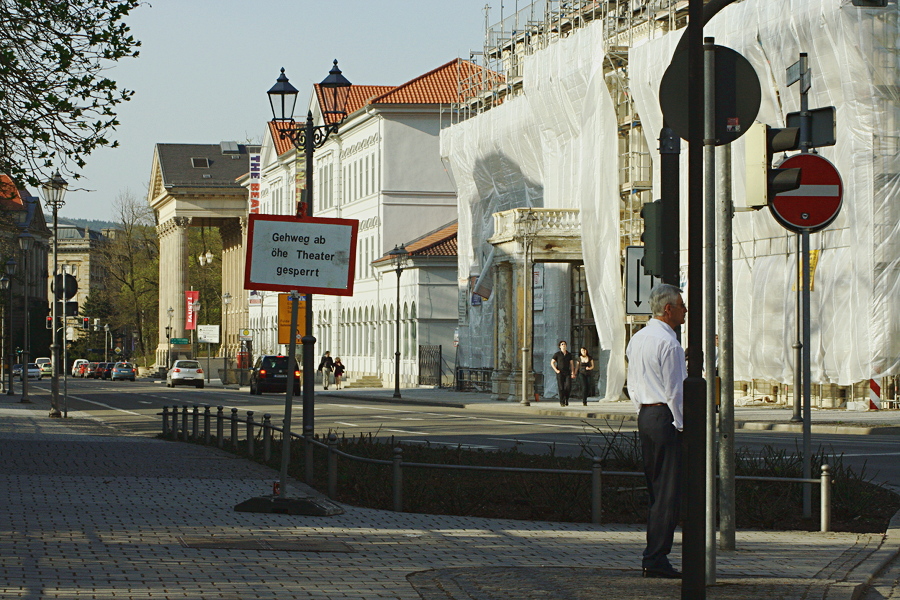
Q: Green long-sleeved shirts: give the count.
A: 0